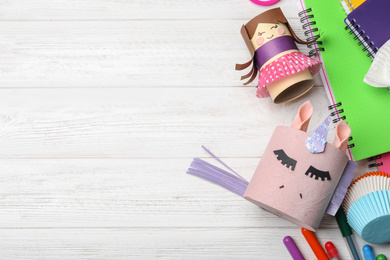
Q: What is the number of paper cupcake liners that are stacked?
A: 3